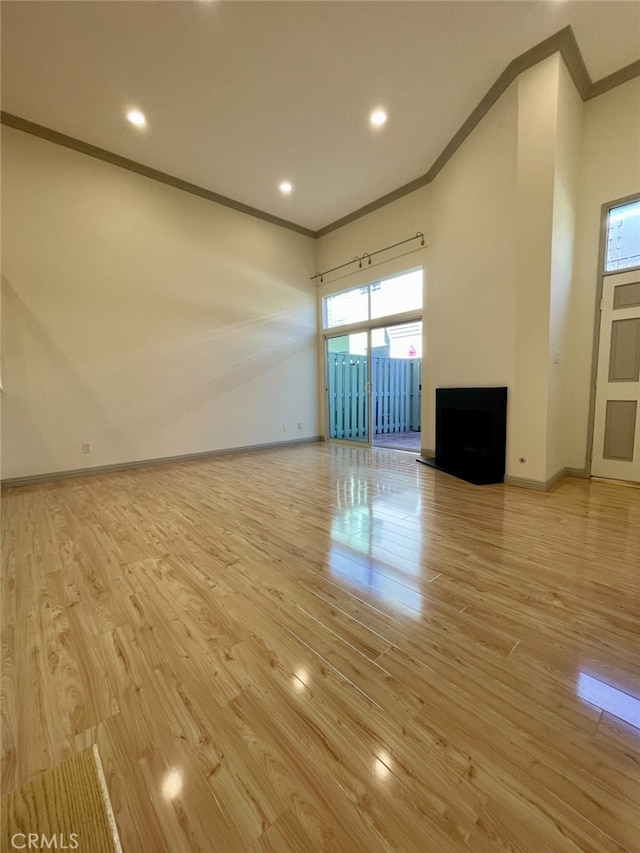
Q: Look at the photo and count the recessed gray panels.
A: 3